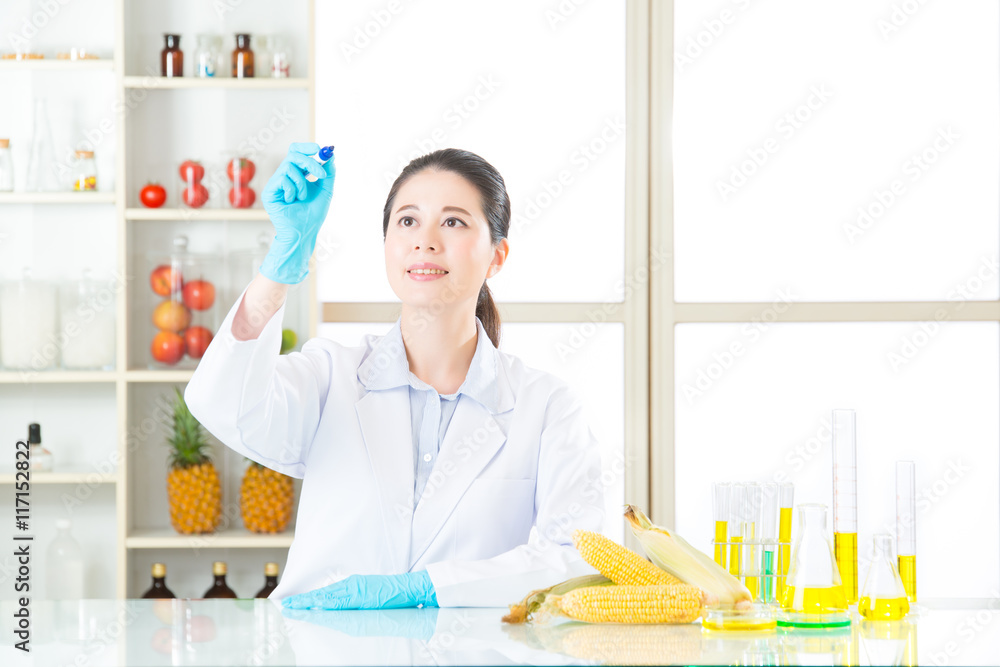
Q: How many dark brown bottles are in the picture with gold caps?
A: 3